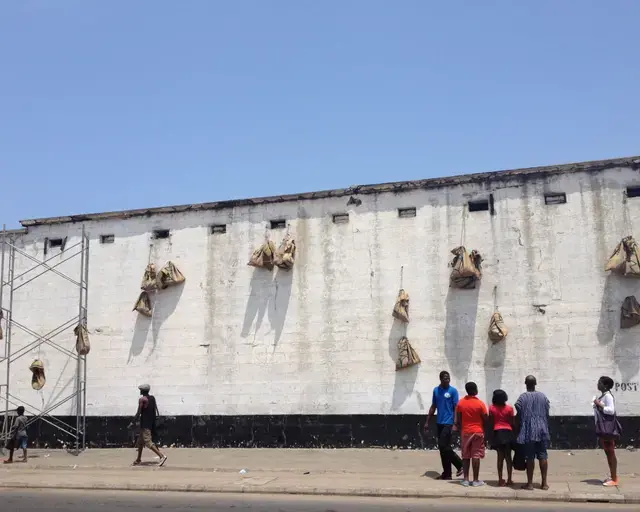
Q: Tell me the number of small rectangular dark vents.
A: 10